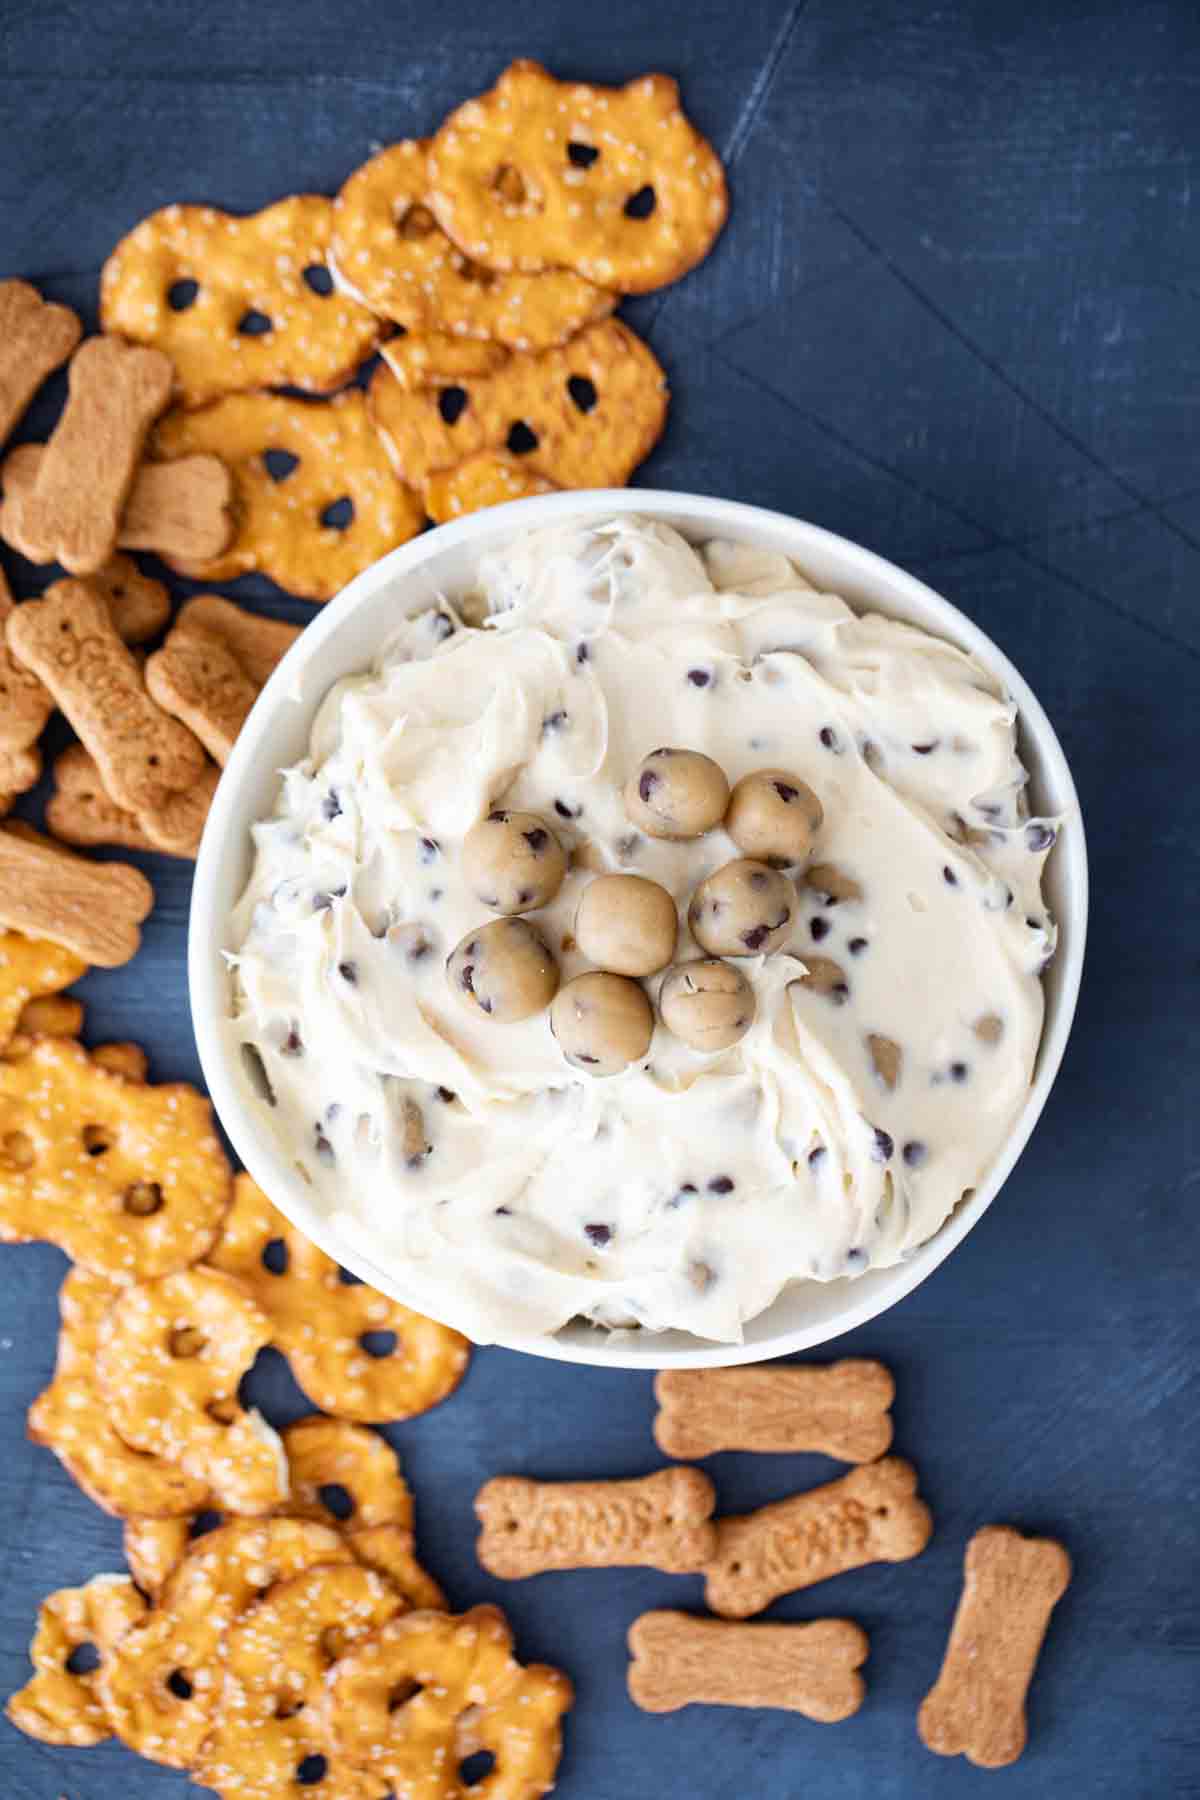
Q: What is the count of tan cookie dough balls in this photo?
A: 8